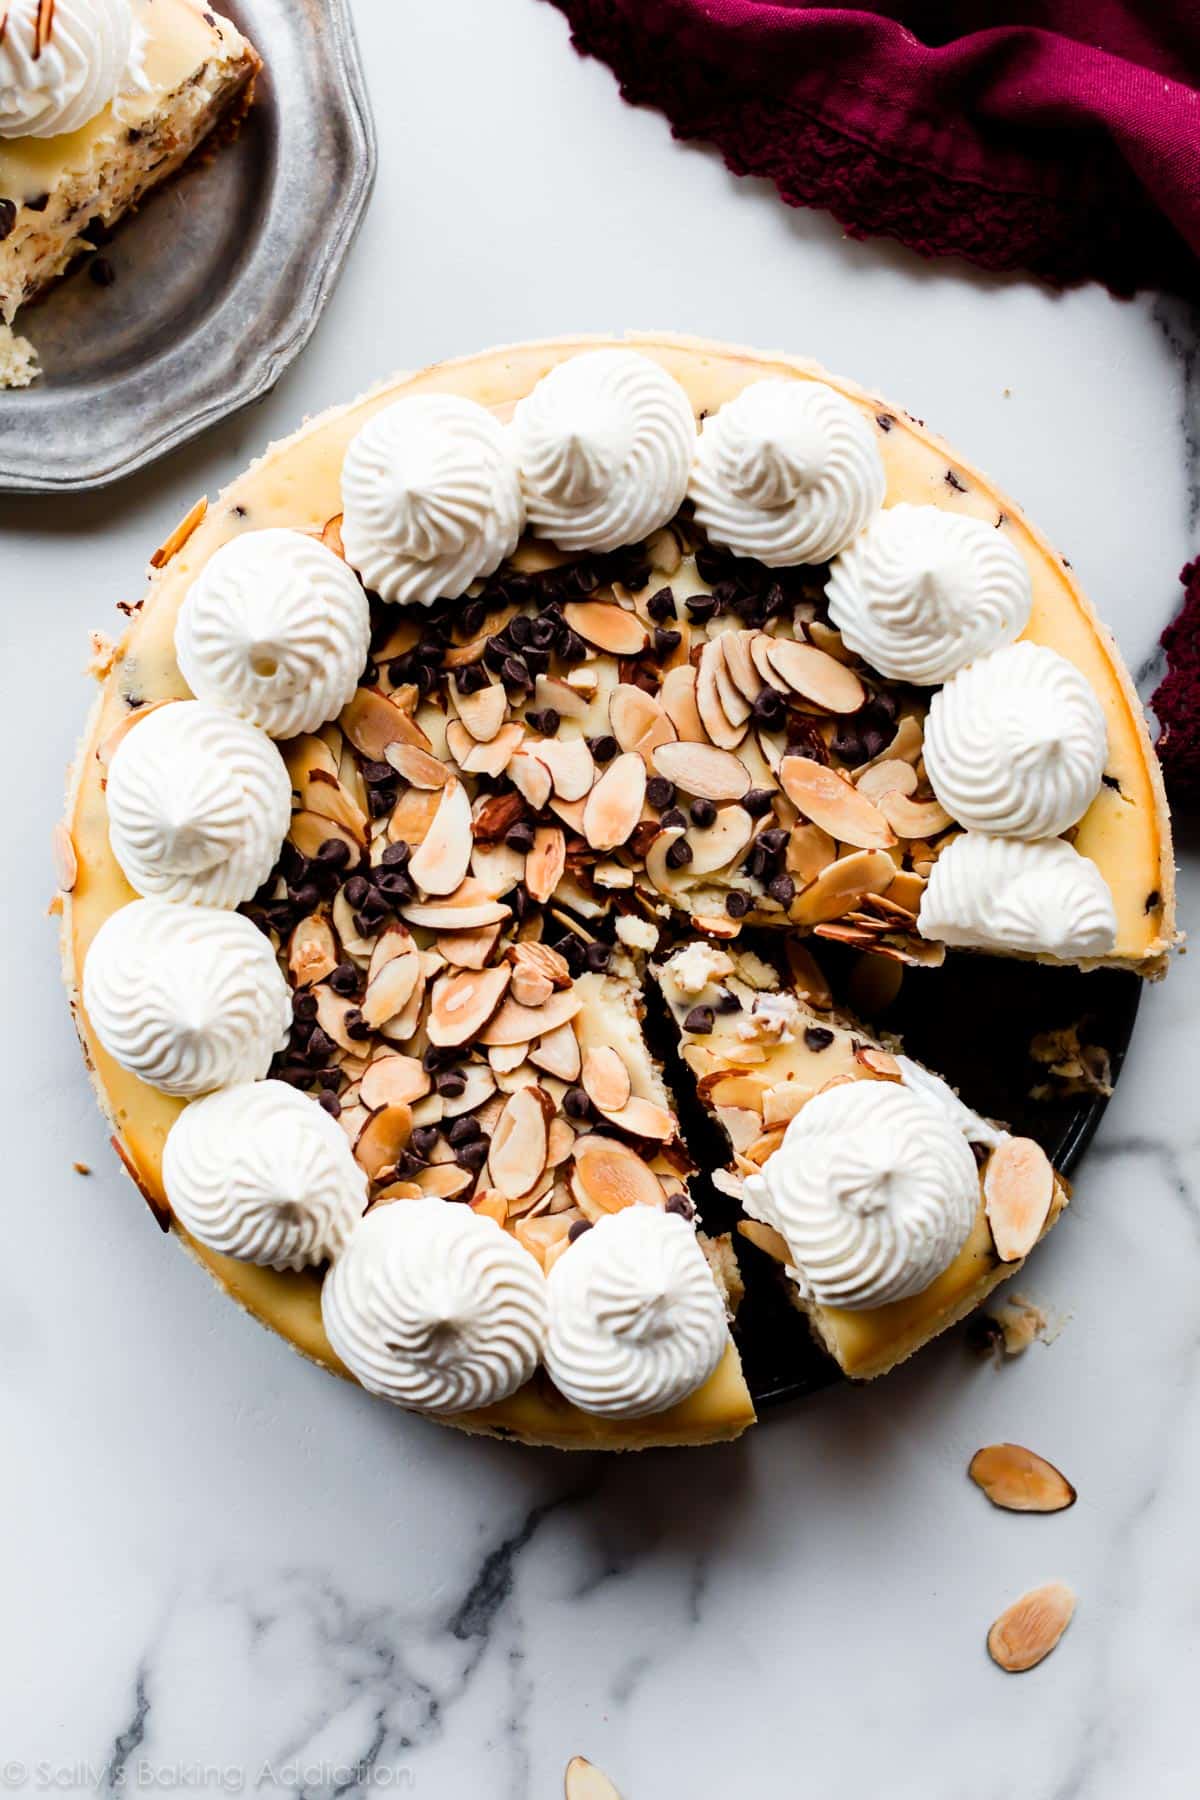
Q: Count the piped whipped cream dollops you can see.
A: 14